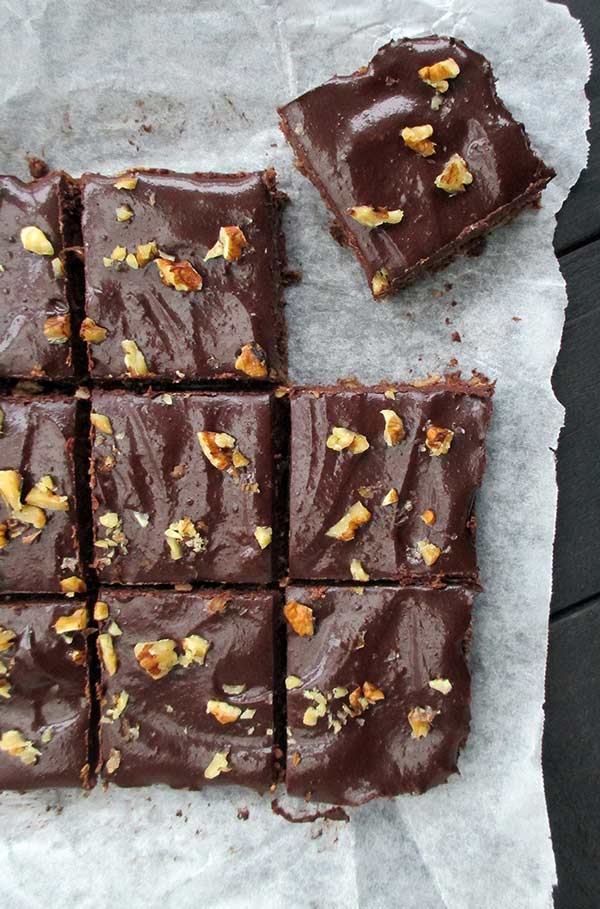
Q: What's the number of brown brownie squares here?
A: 9